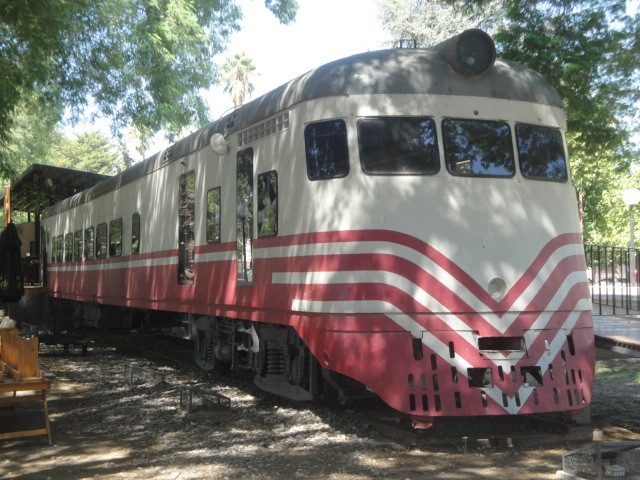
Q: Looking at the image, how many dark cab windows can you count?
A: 4